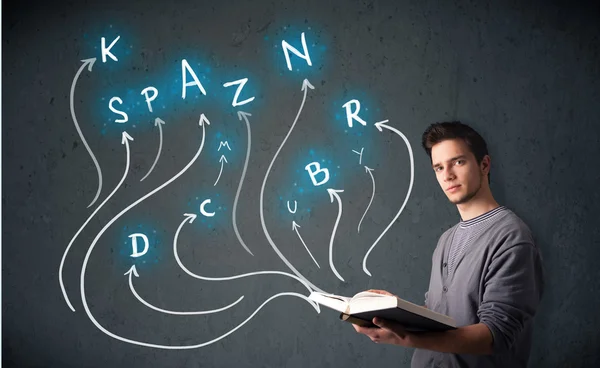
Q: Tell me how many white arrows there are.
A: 13